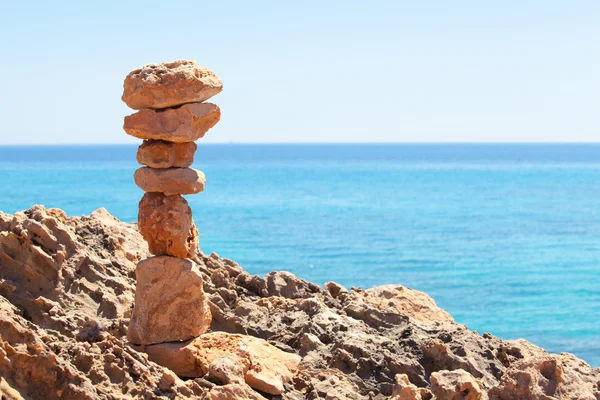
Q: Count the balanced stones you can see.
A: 6